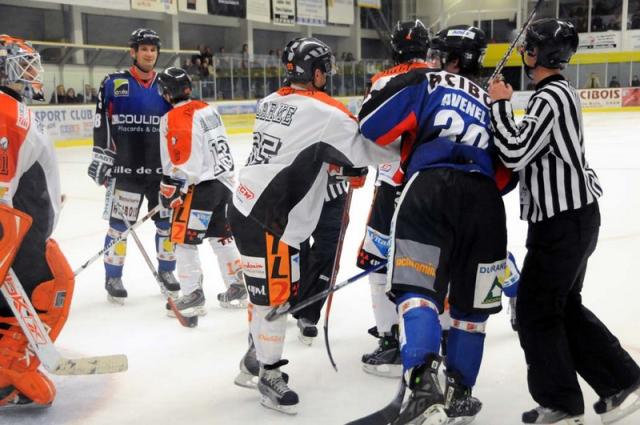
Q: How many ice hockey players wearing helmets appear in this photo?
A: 6